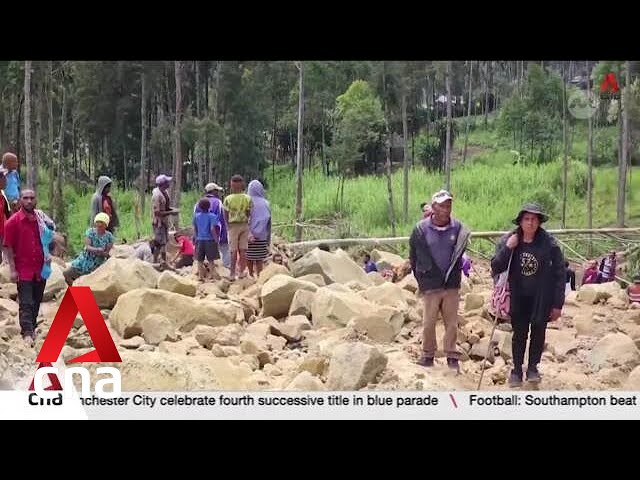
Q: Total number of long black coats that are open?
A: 1